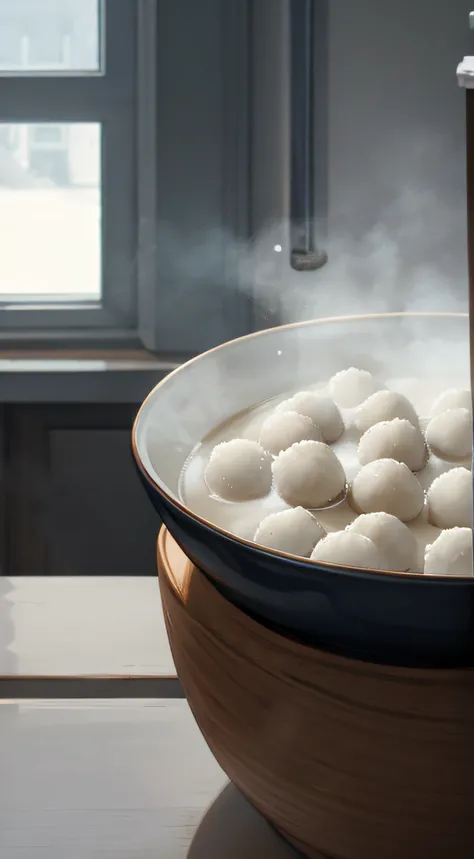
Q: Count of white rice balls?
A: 15